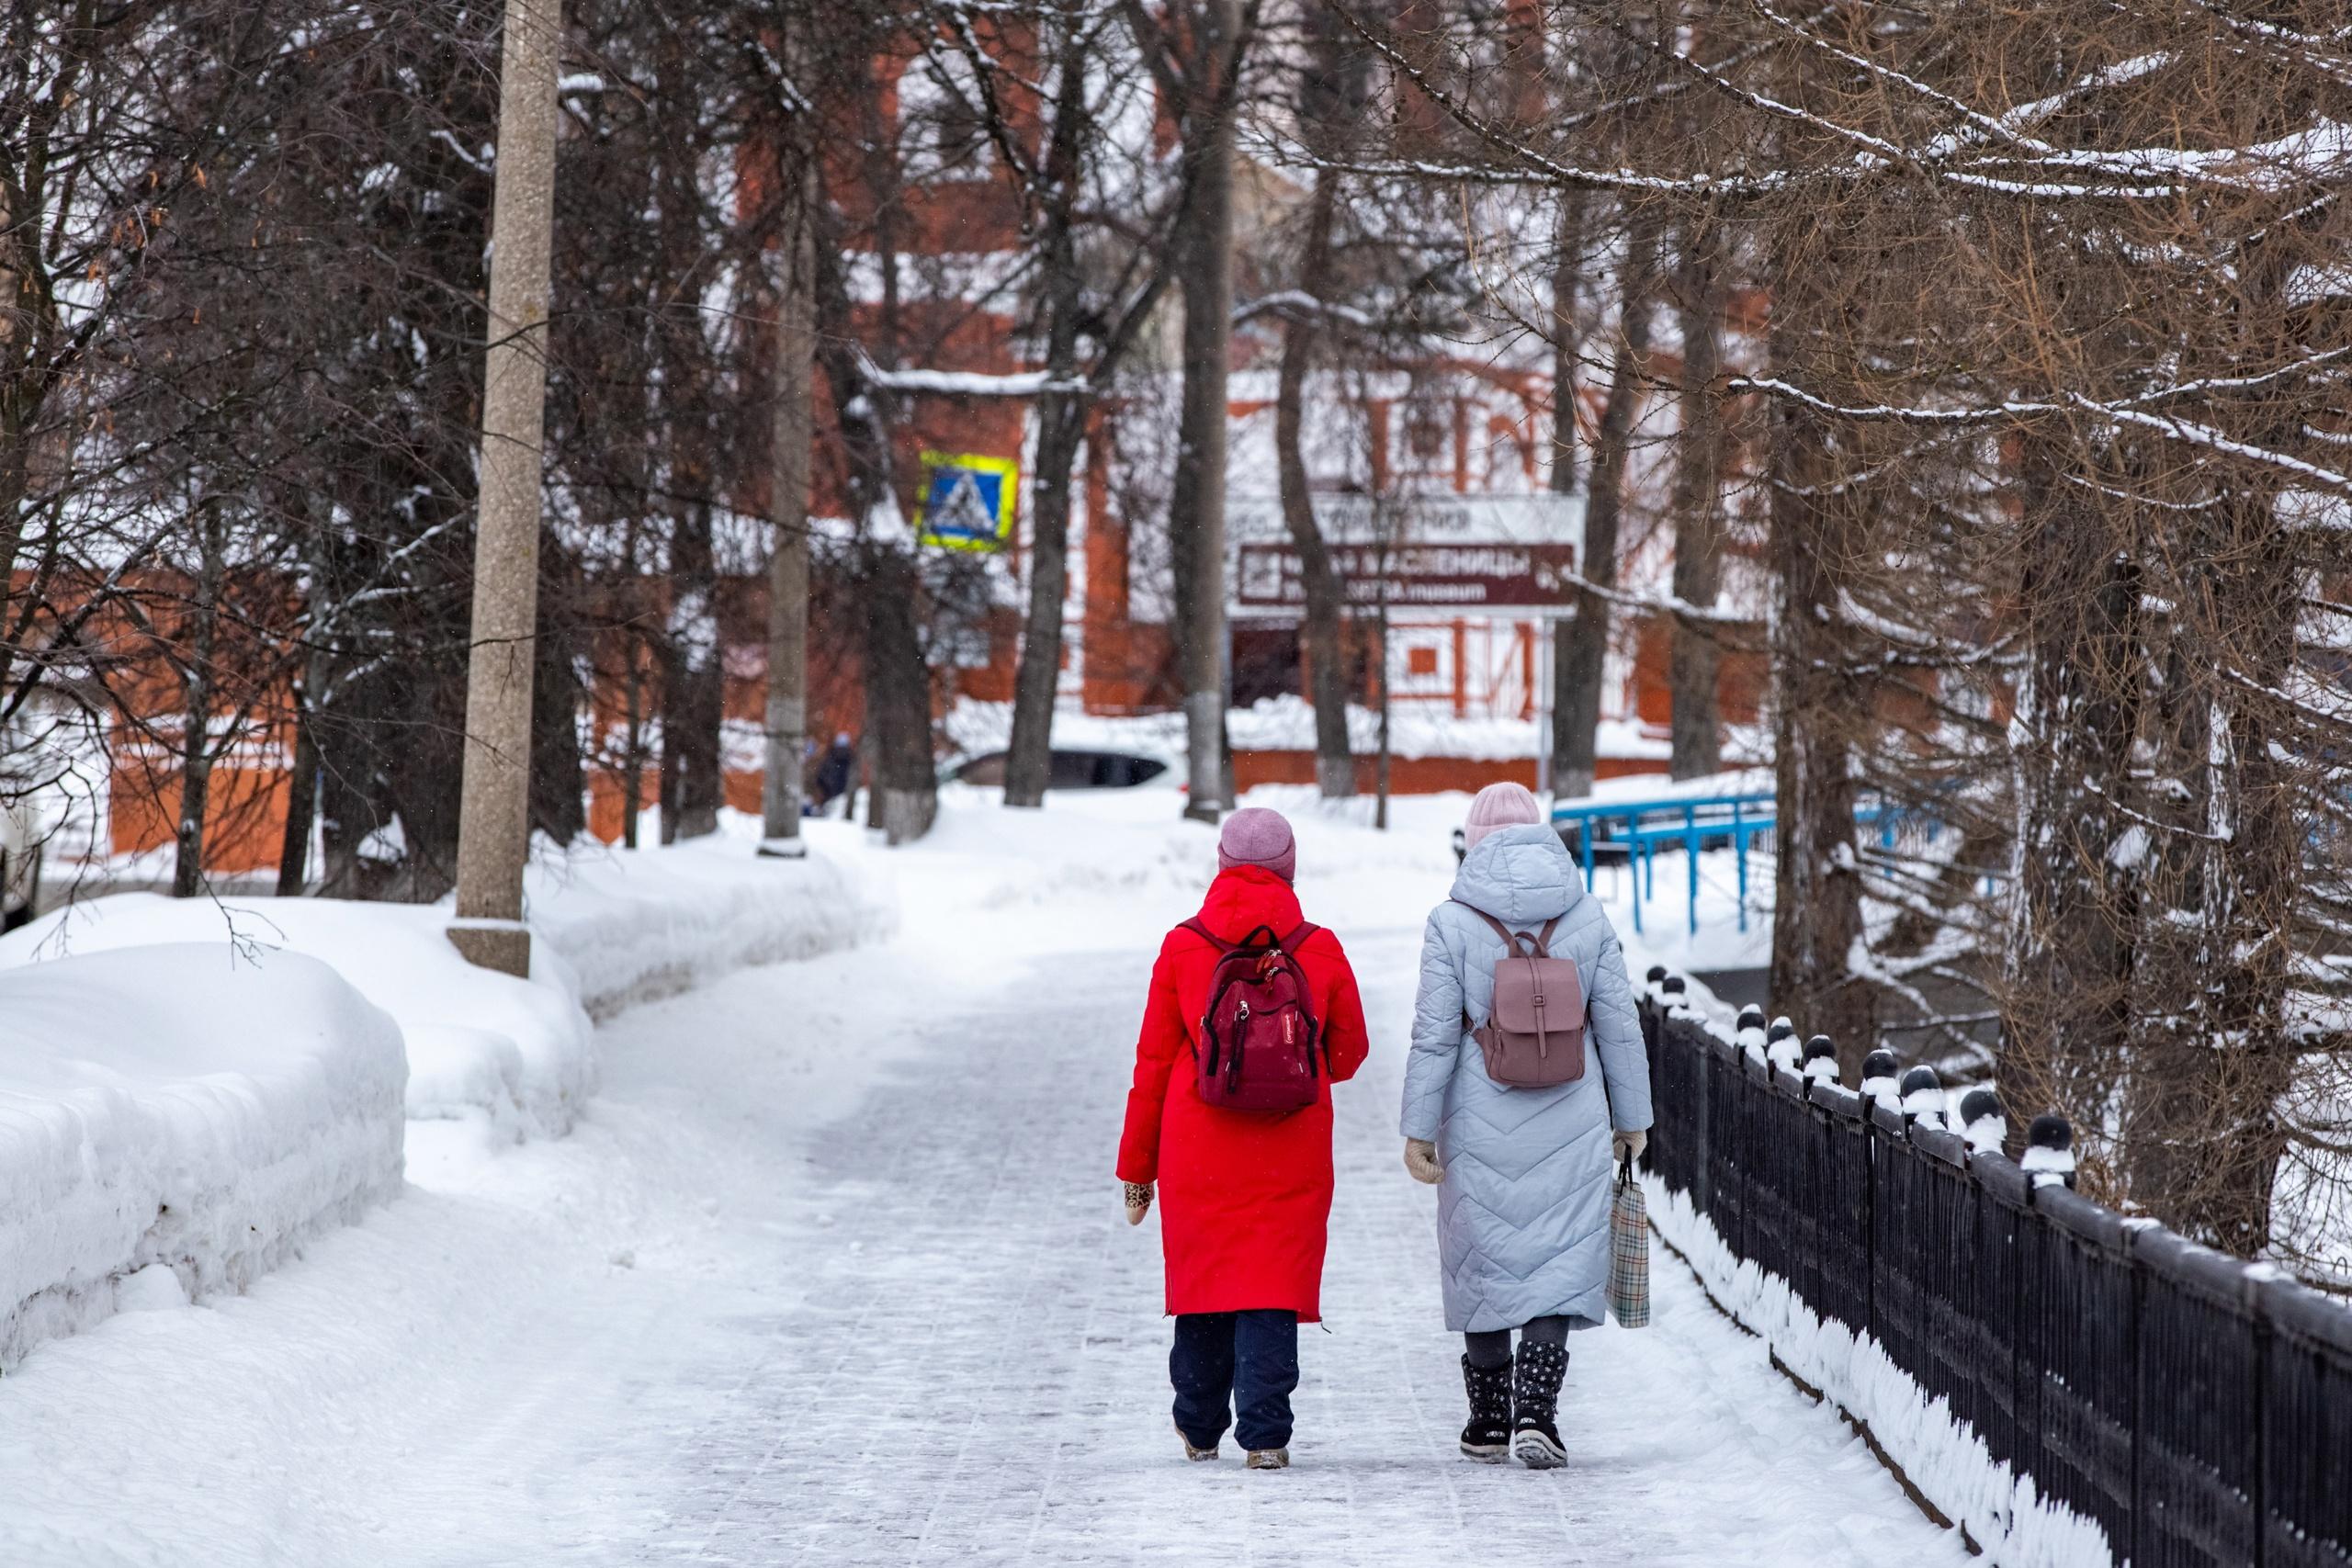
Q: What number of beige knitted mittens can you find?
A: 2